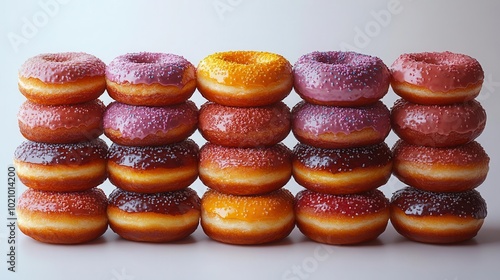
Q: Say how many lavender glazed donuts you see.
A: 4